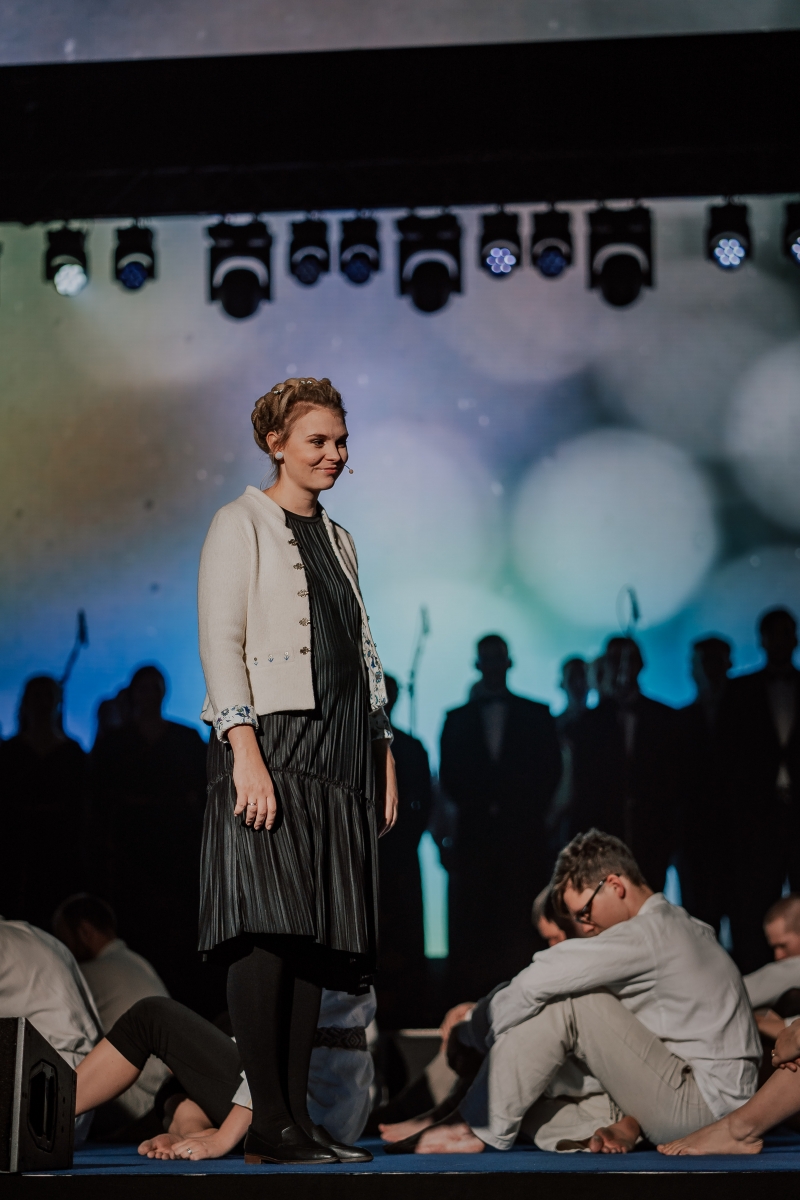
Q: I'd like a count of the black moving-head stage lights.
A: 11